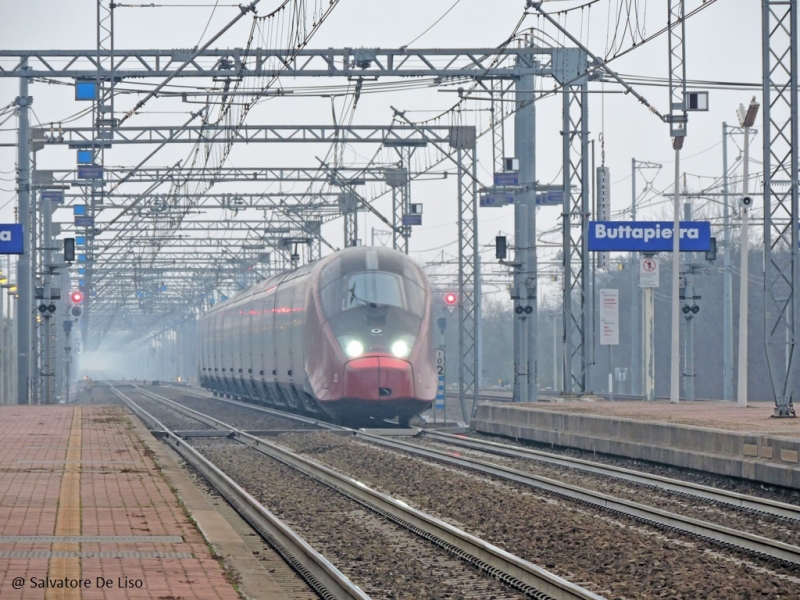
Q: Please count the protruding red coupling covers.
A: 1